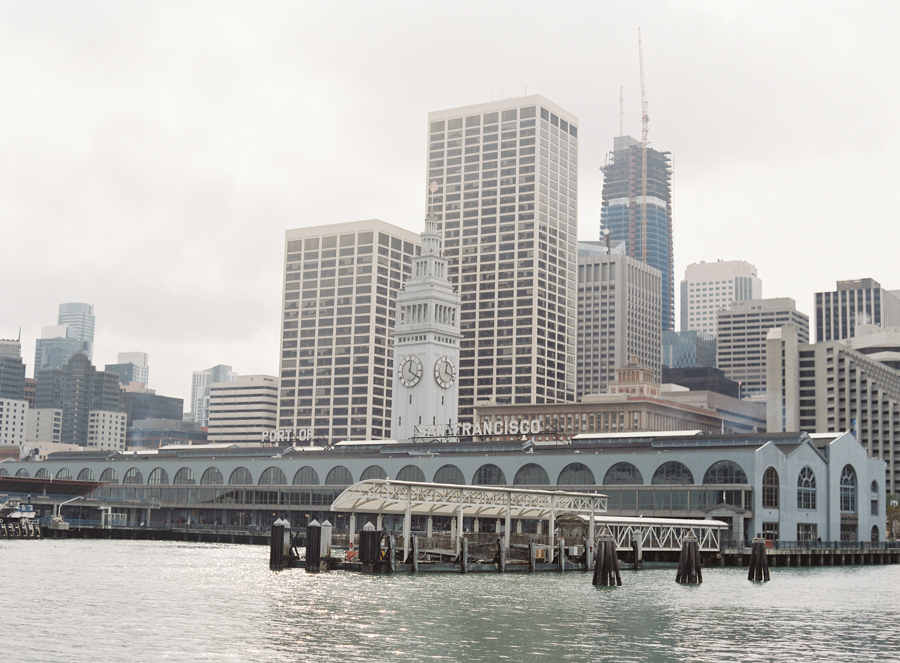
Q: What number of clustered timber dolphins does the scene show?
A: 3